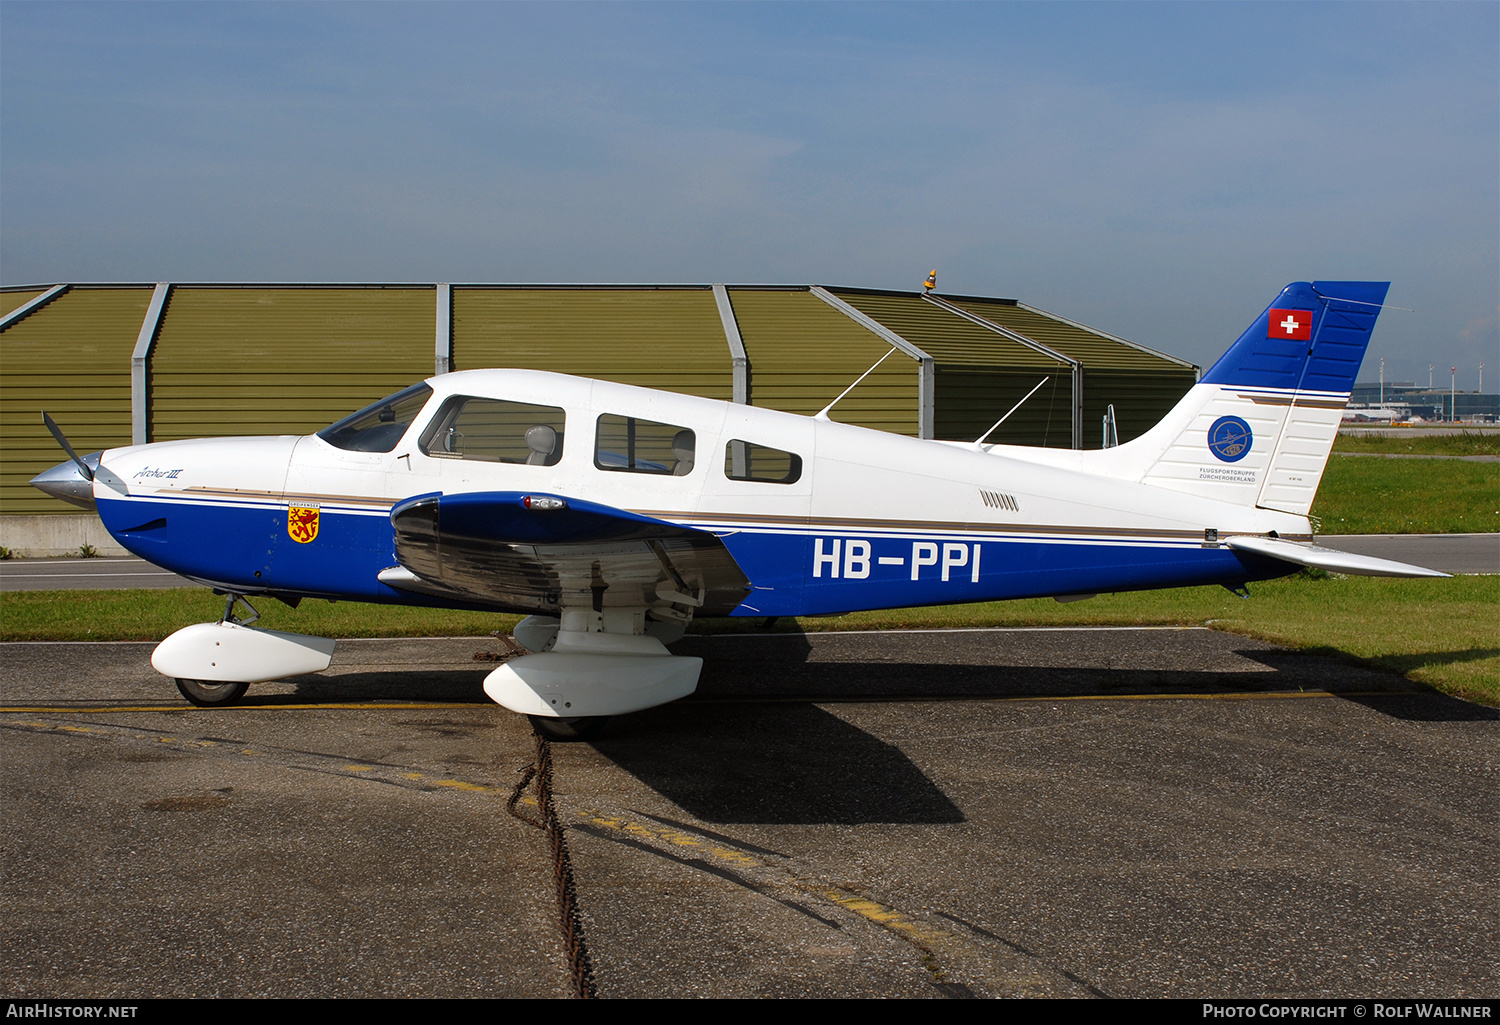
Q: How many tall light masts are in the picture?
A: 4